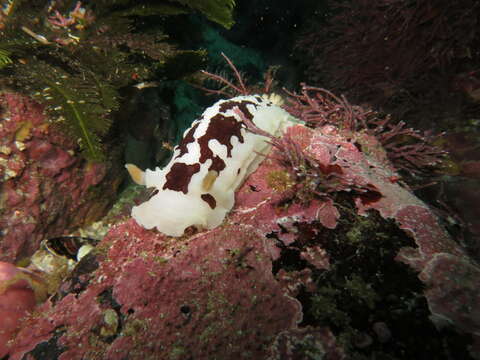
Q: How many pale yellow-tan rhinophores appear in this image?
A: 2